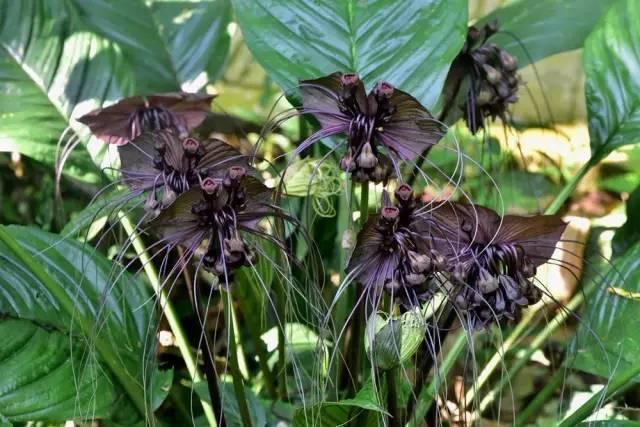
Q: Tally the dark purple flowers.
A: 7